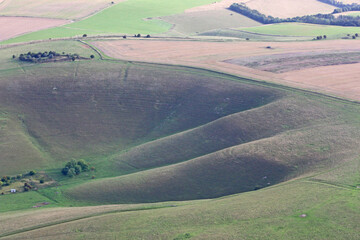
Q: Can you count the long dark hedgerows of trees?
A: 2